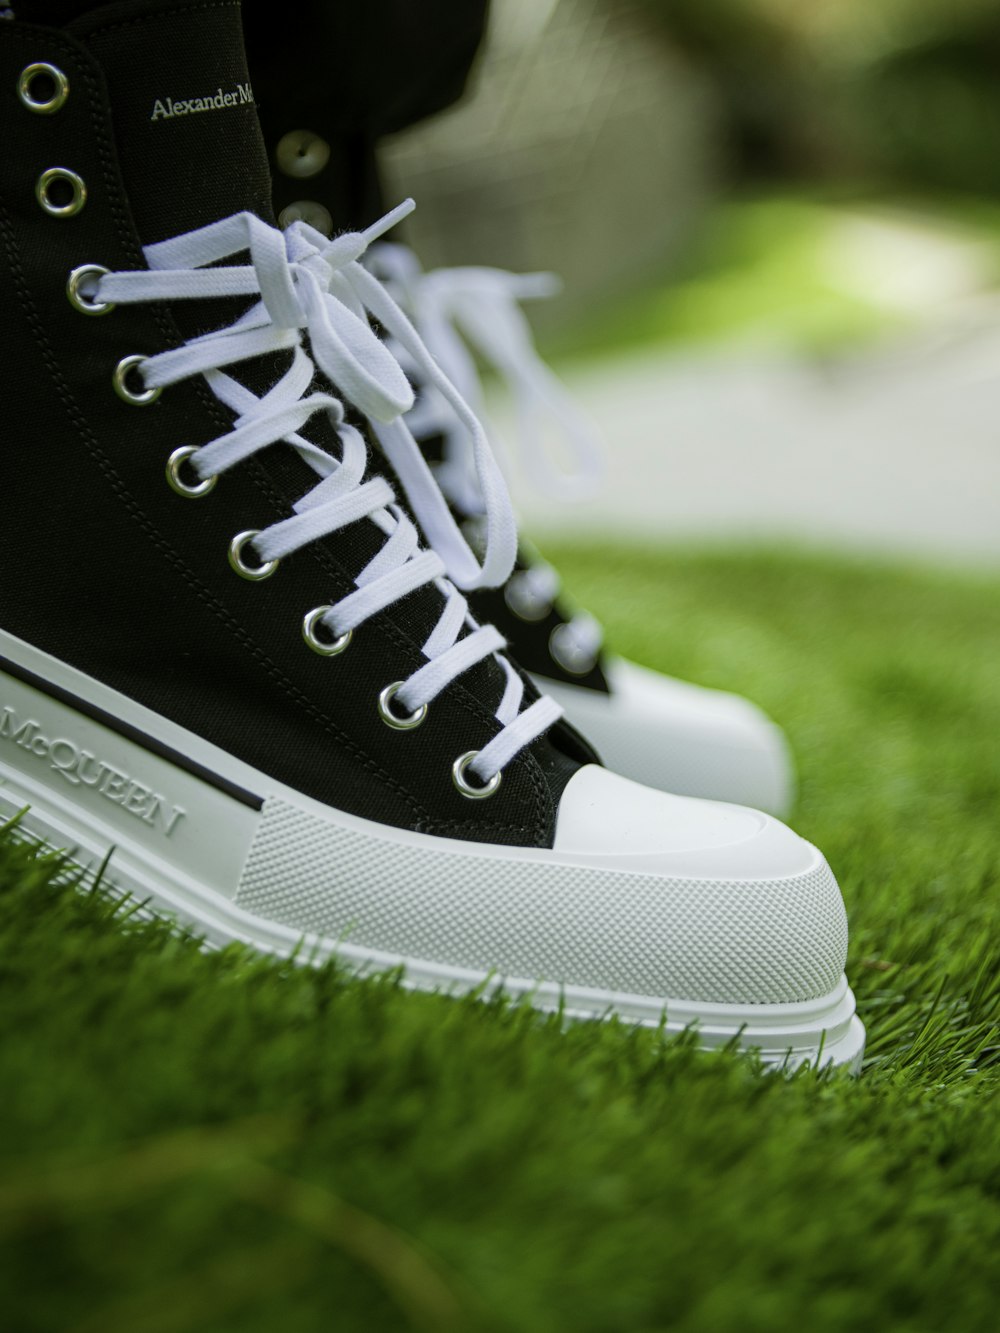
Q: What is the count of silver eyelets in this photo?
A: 13